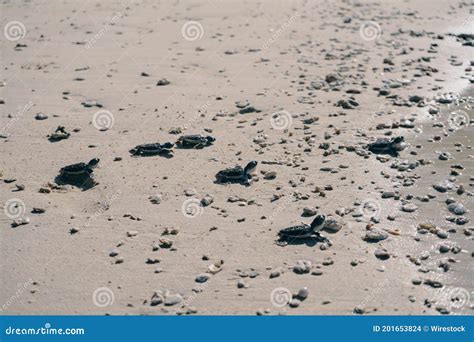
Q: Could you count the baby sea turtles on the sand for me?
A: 6